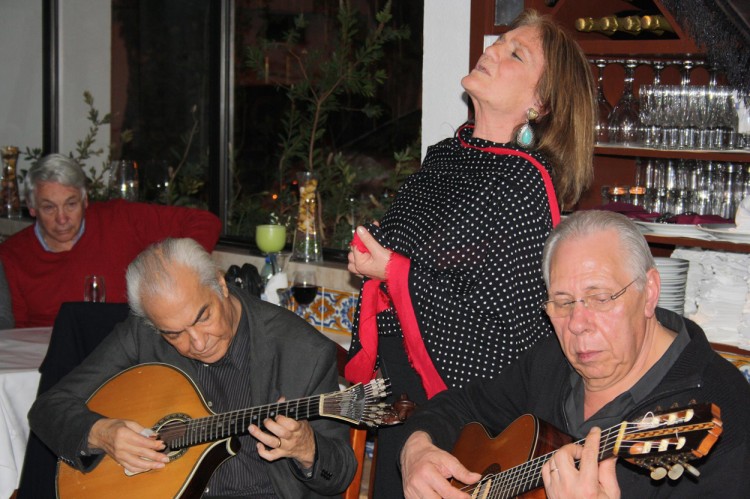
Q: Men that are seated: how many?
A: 3